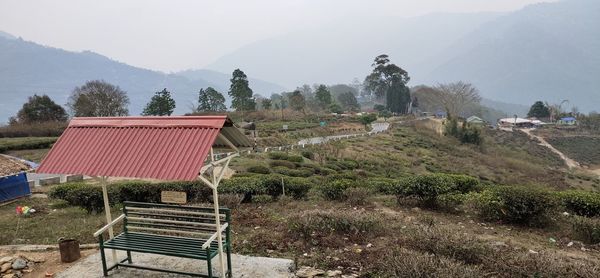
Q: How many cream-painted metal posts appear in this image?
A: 2